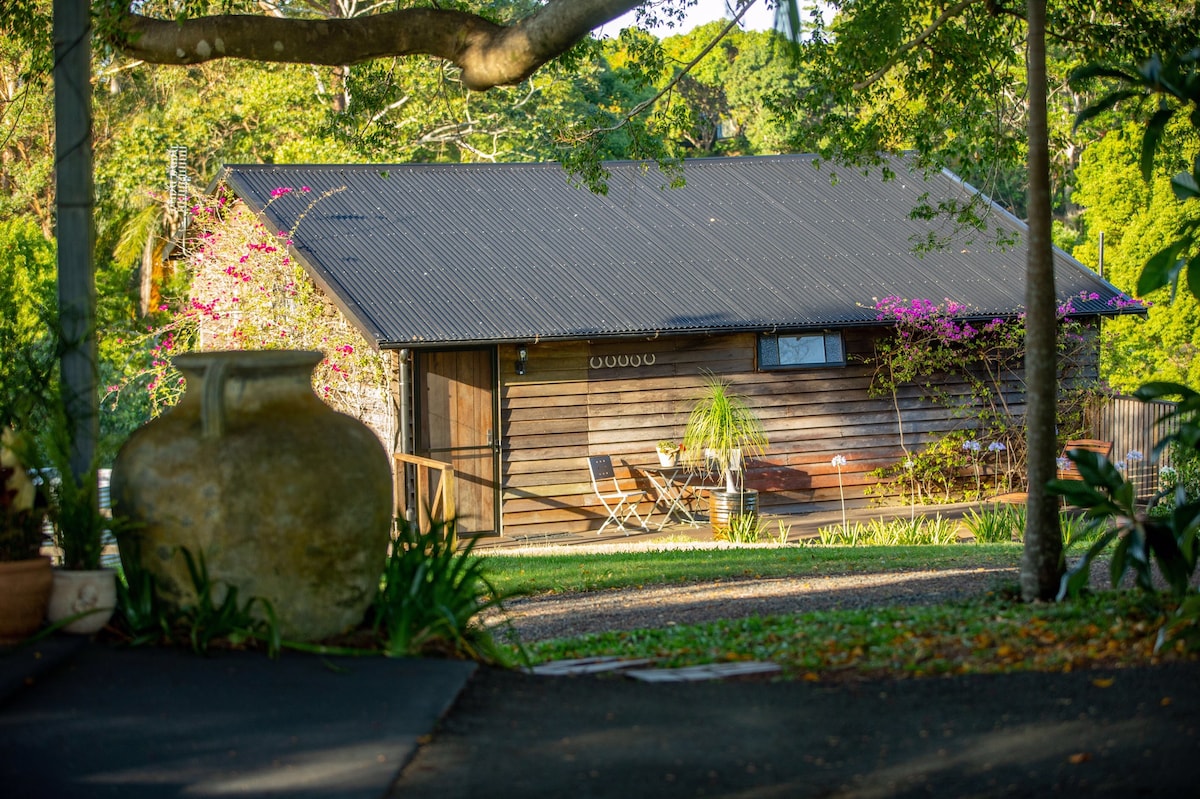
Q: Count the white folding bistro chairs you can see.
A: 2